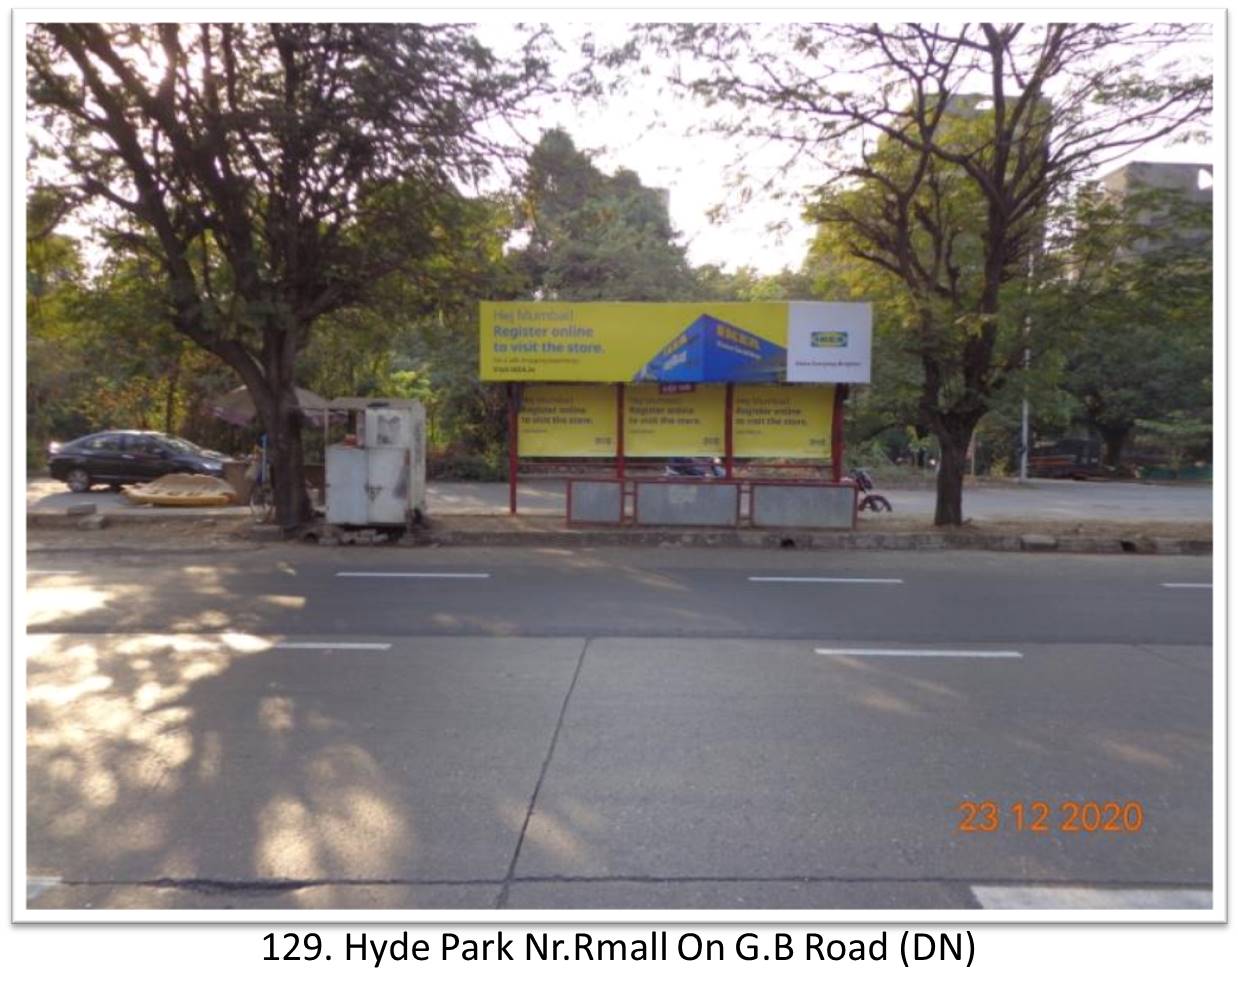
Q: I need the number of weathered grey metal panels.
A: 3